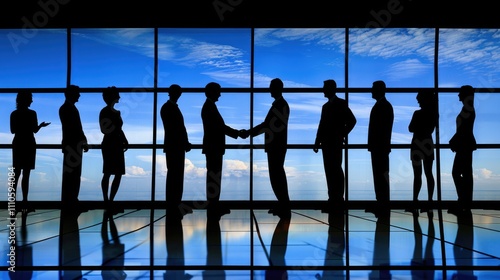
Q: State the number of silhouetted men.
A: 6